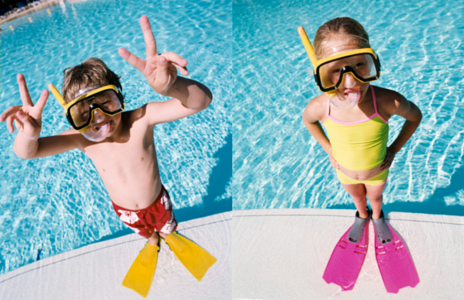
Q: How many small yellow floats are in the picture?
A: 3